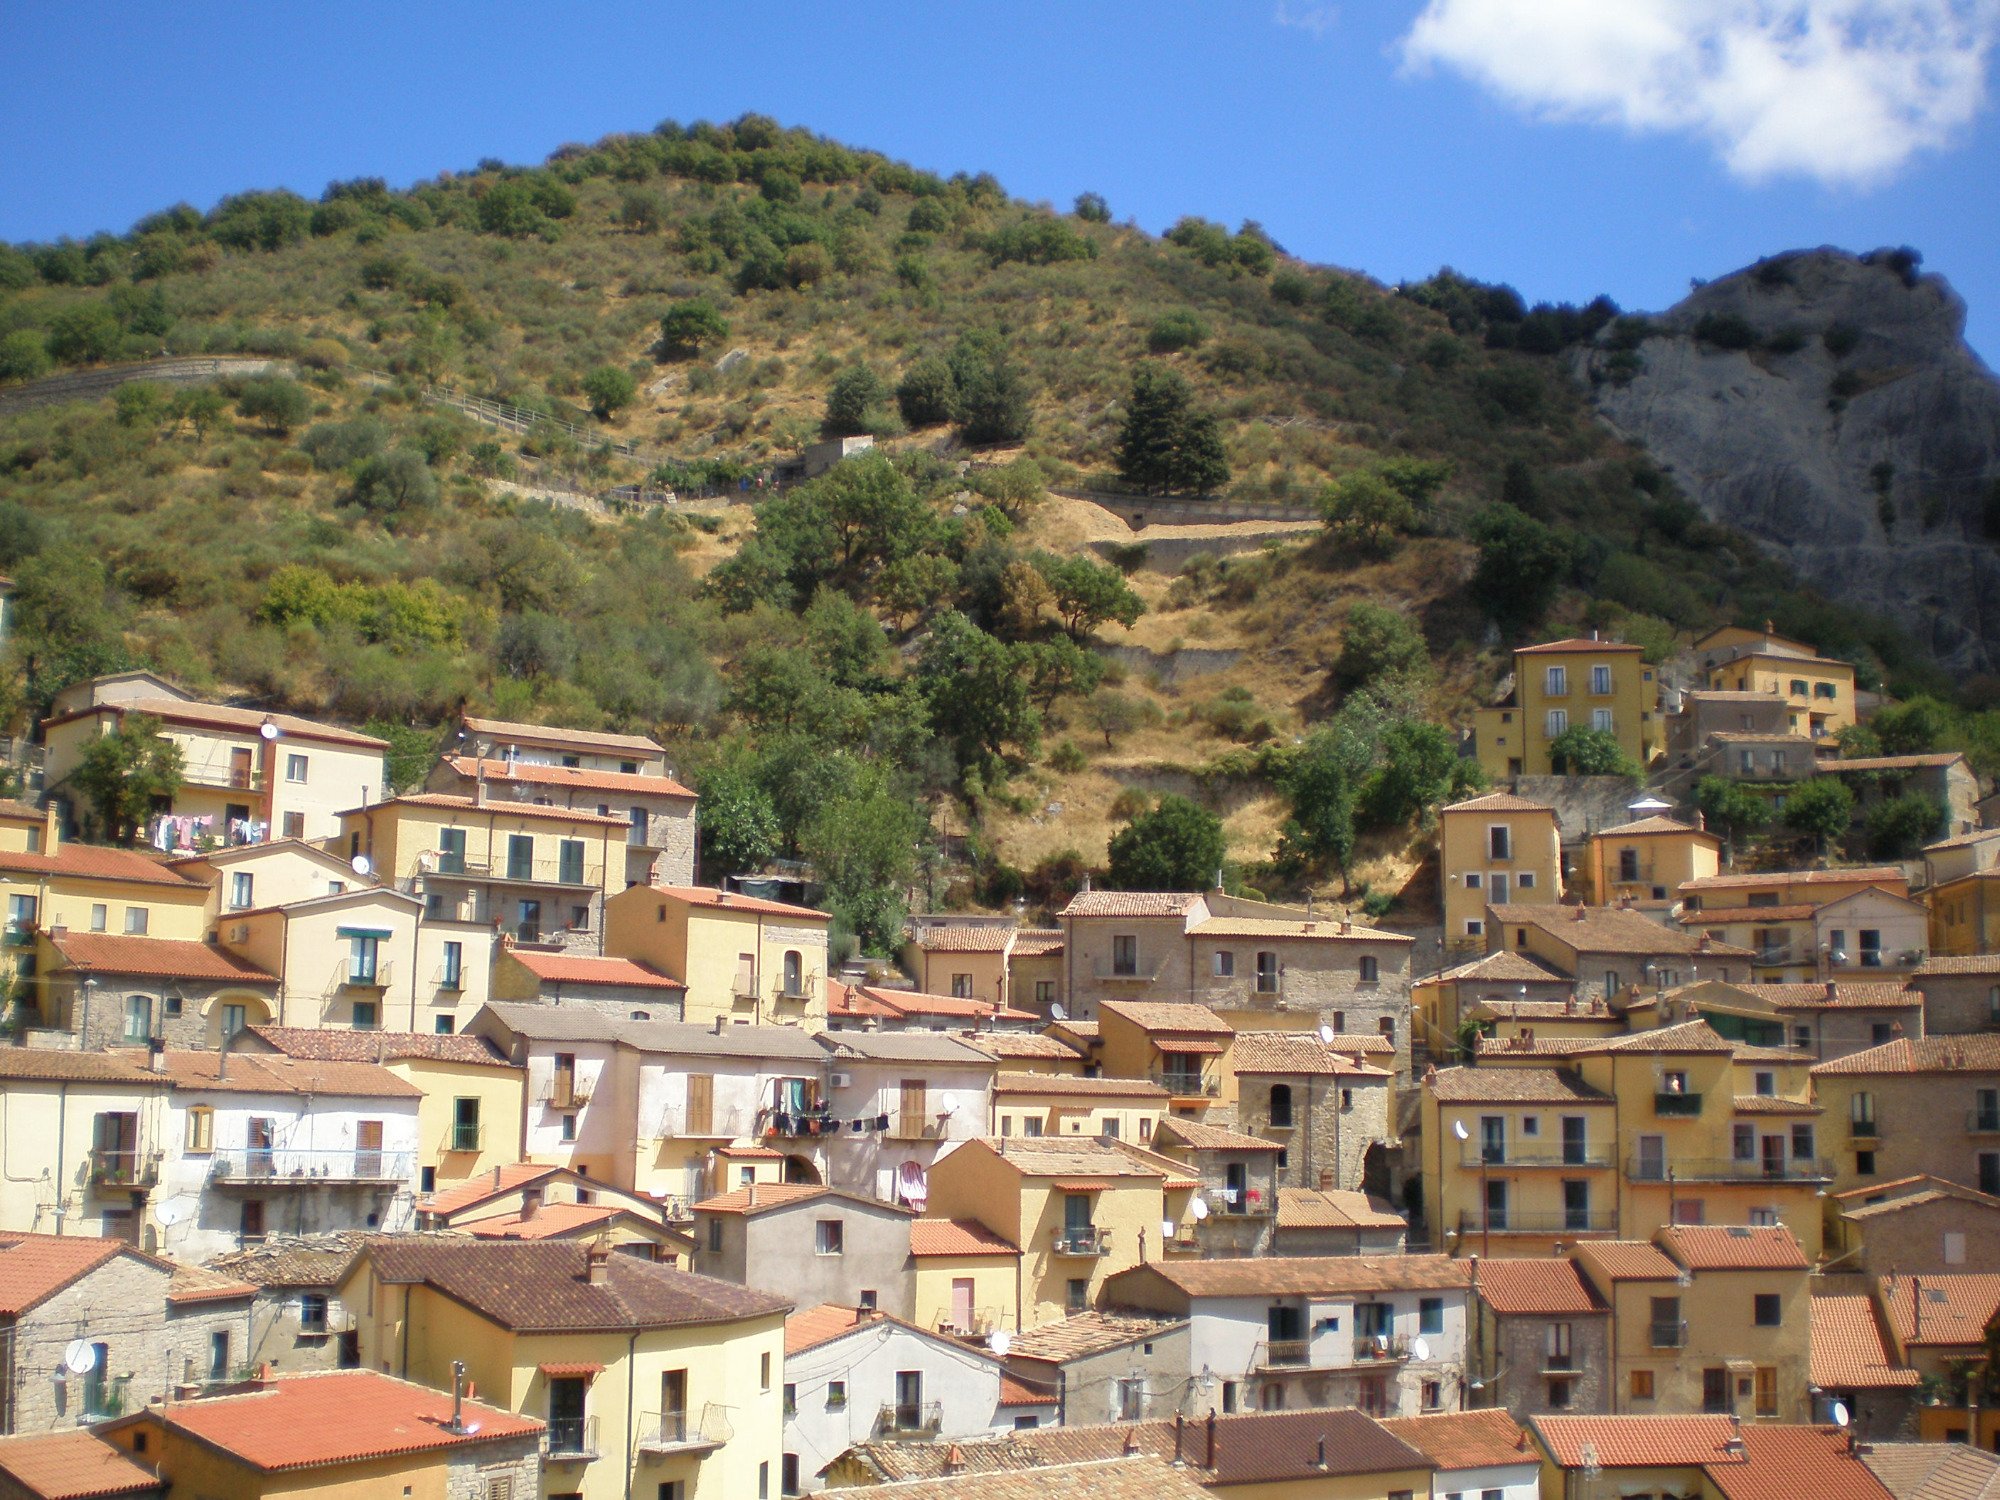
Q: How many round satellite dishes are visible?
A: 12